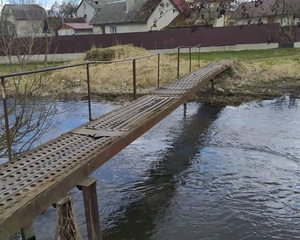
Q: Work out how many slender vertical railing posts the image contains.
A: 7